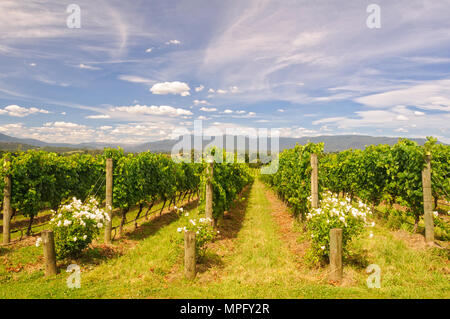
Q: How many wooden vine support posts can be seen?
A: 8